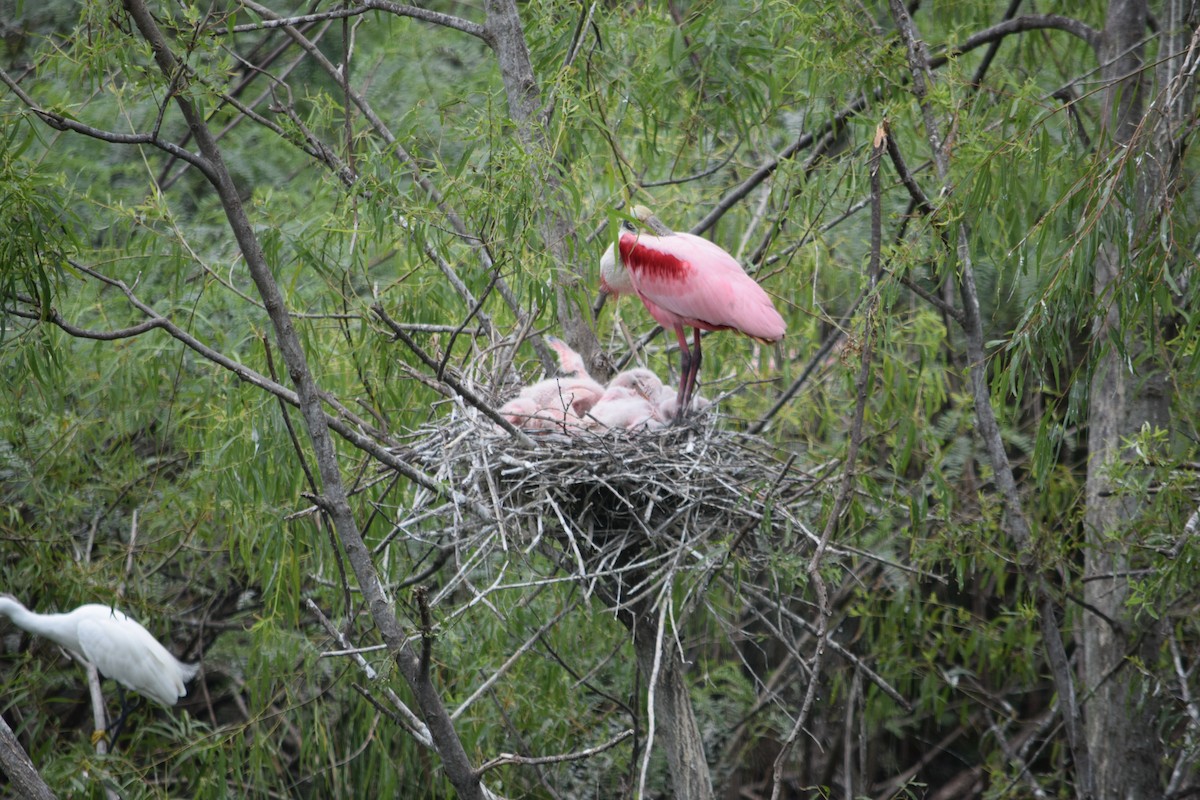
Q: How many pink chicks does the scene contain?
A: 3